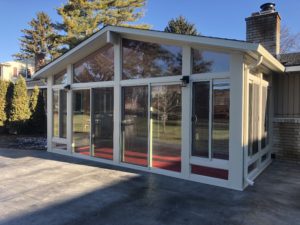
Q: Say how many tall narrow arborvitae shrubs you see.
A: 3